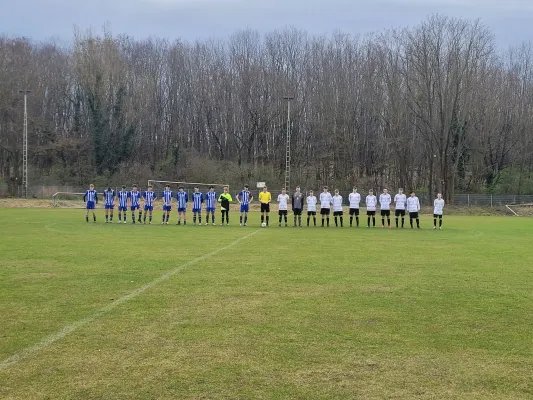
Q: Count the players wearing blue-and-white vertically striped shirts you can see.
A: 10